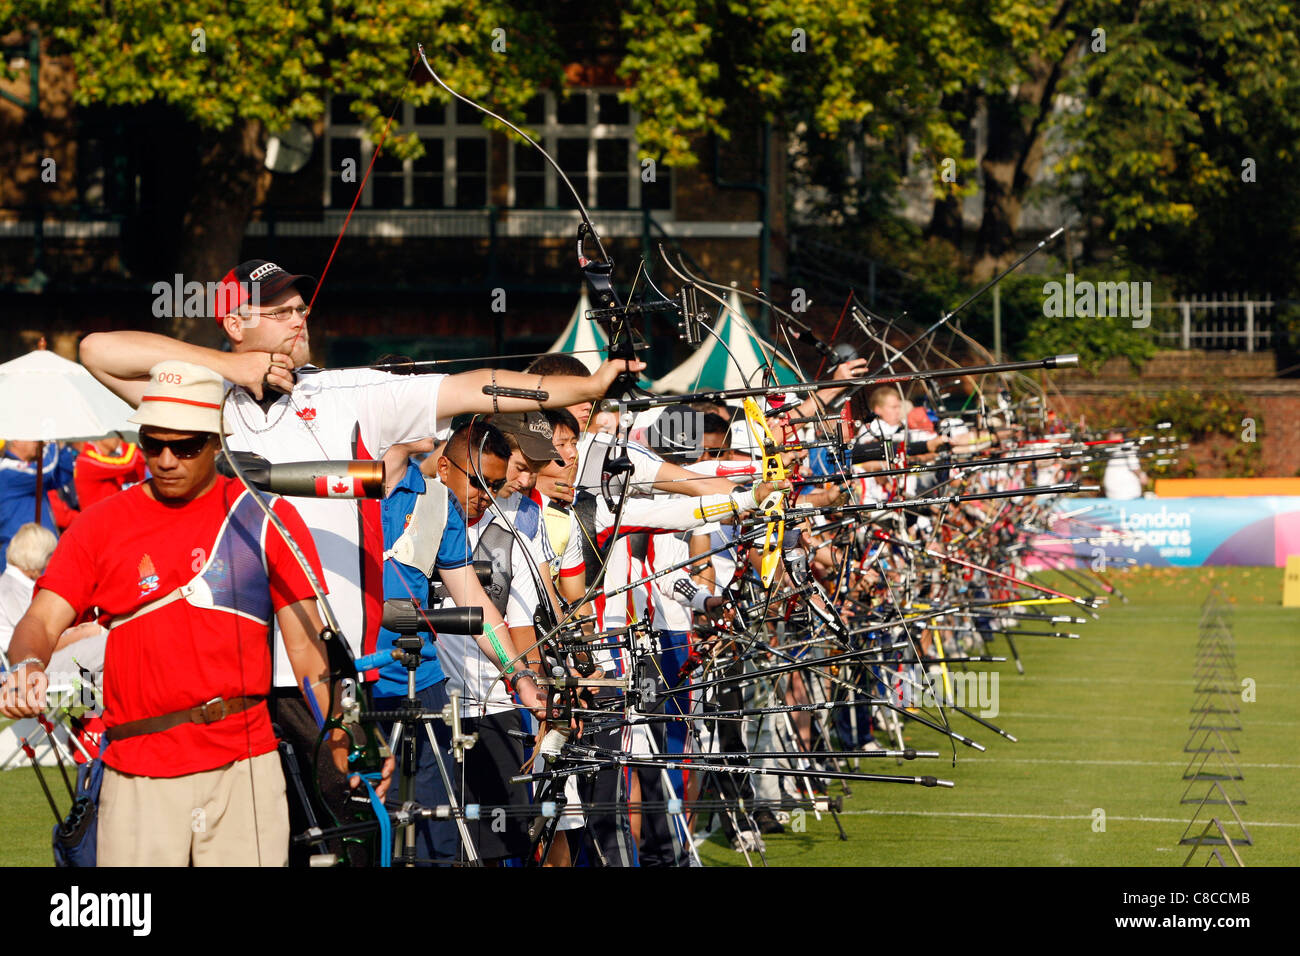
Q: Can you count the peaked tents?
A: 2